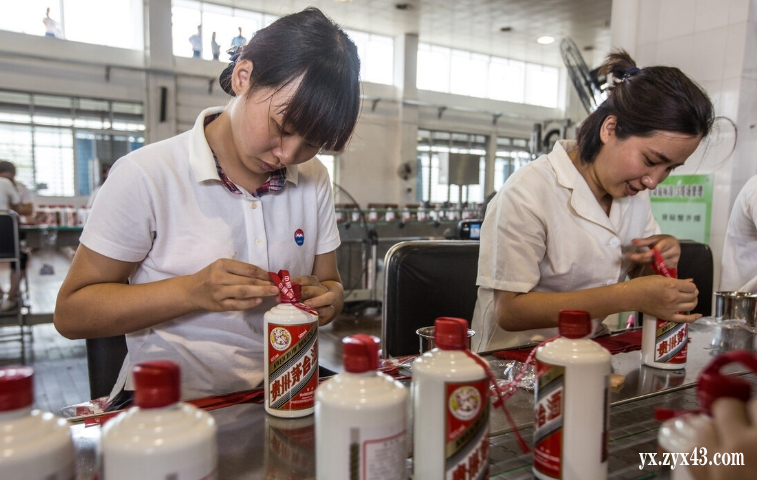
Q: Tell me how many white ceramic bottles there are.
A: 8